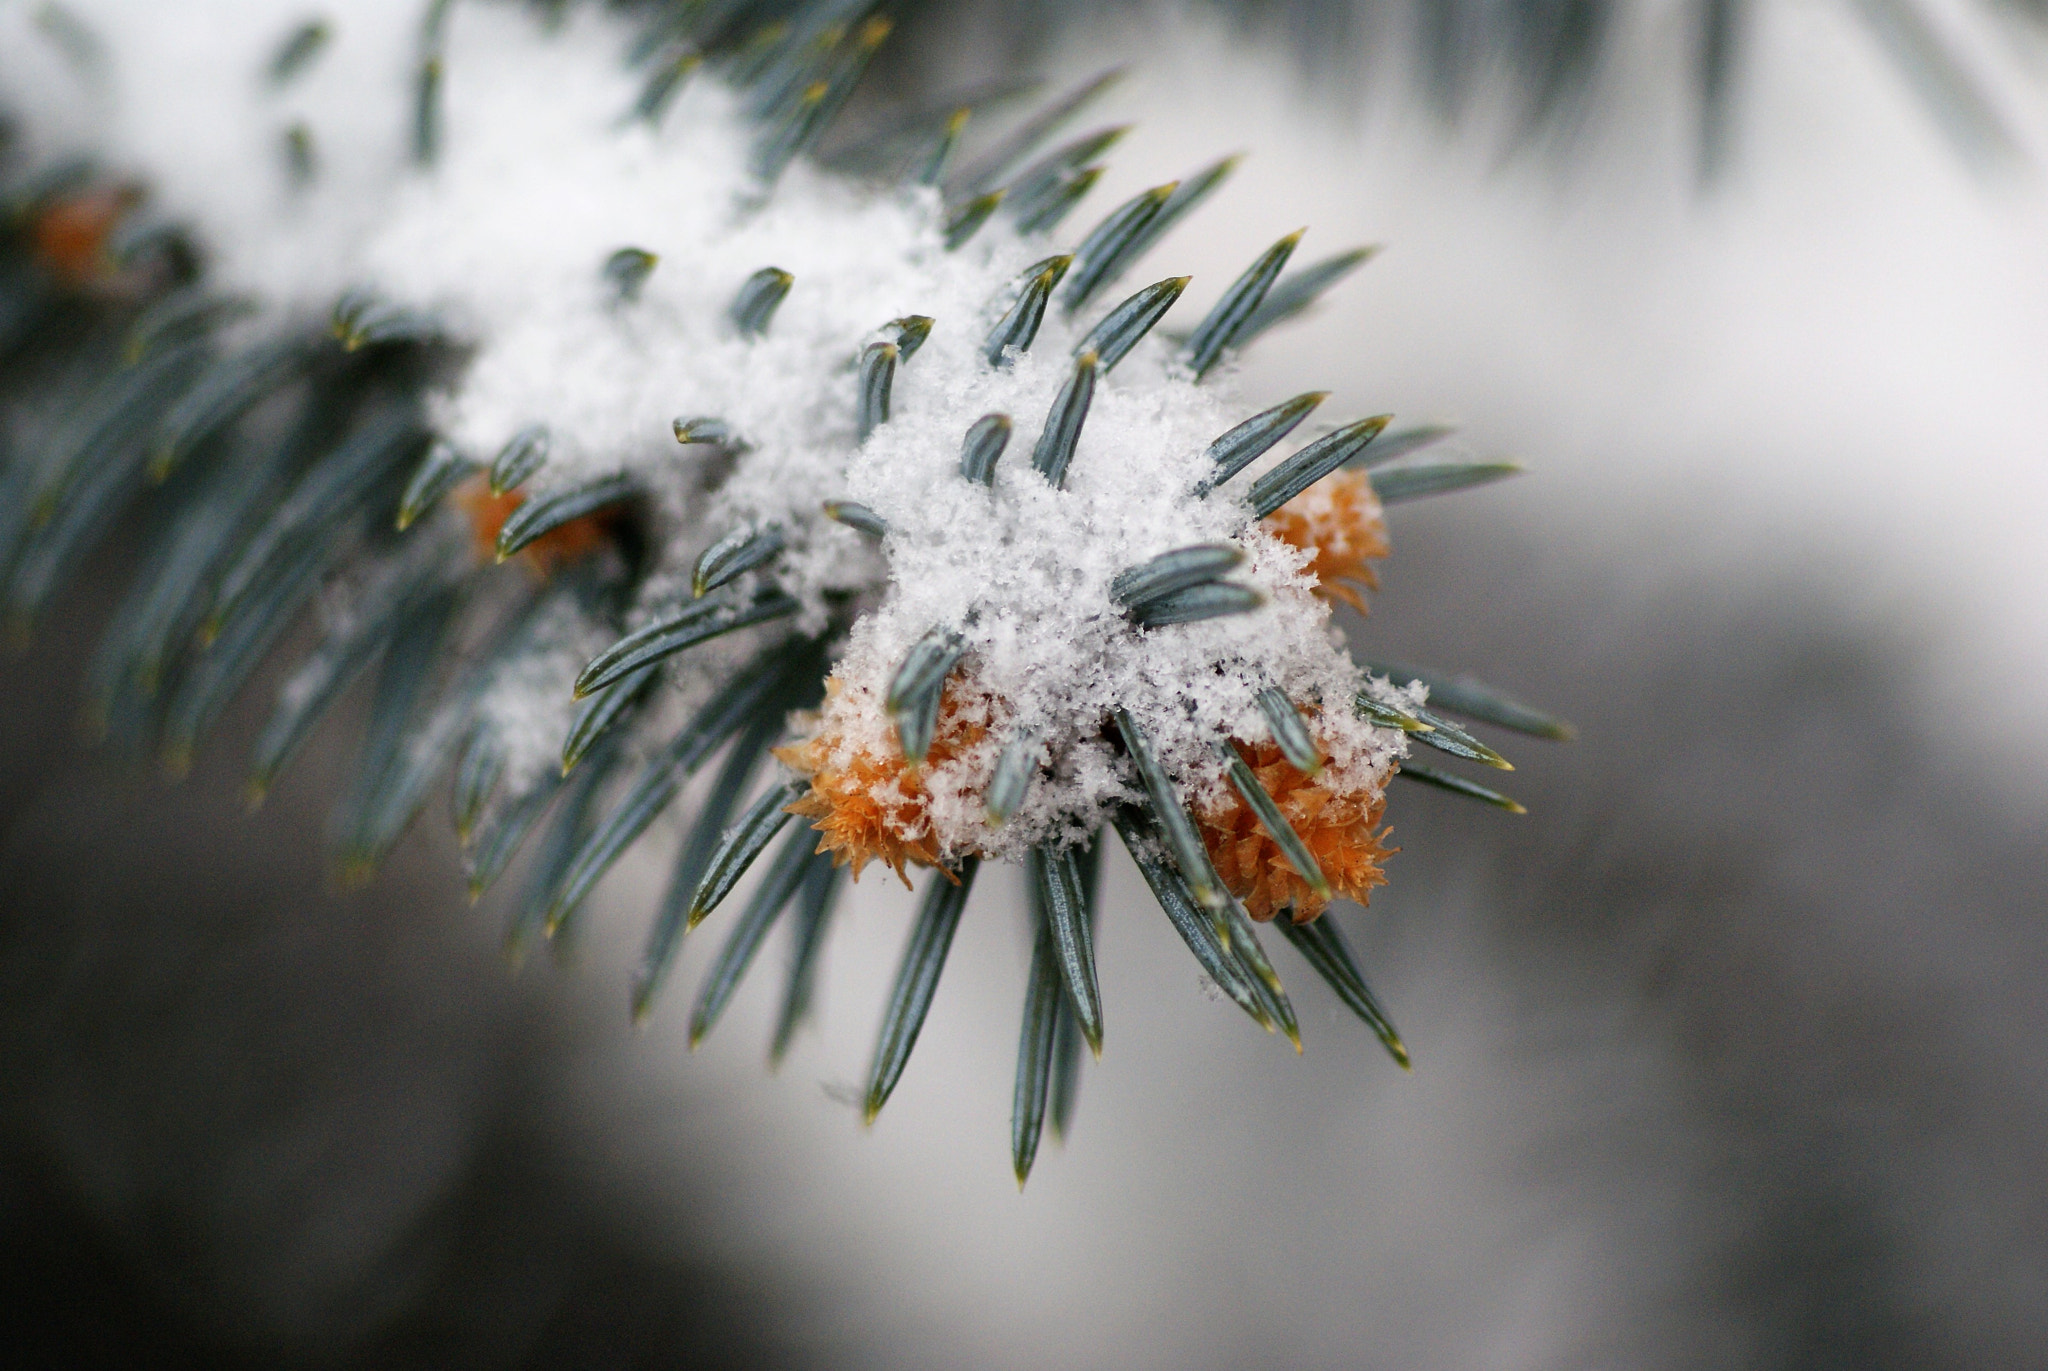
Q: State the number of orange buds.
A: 5